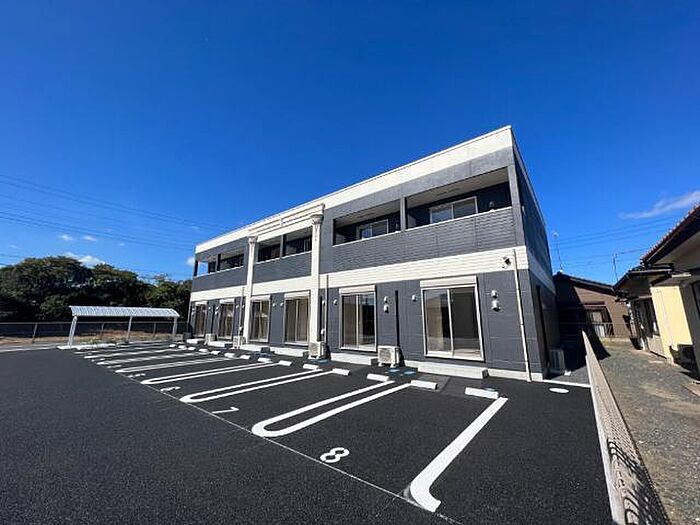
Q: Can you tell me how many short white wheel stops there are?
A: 14